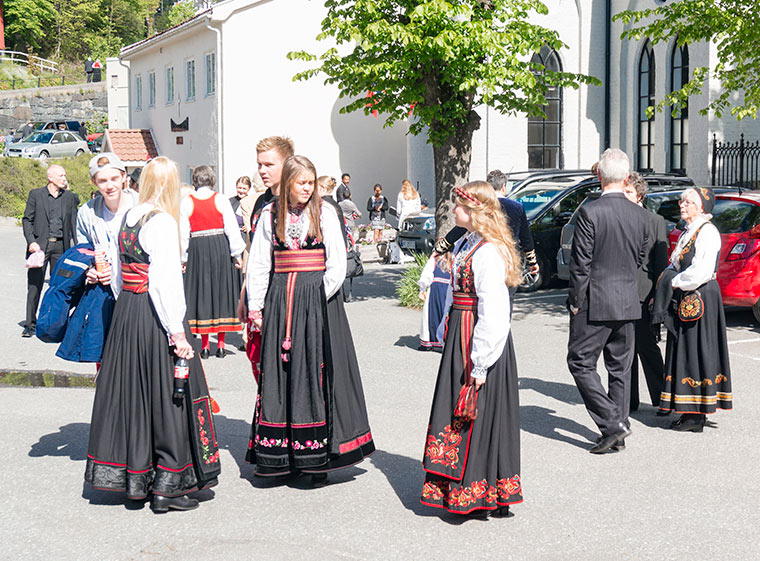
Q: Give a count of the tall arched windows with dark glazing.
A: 3